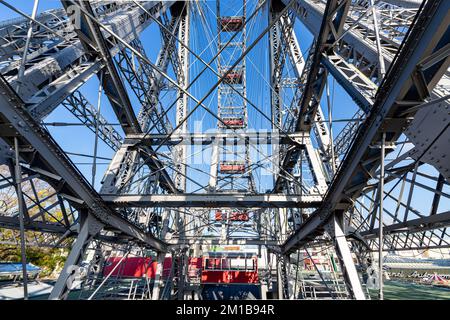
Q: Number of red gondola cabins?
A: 6